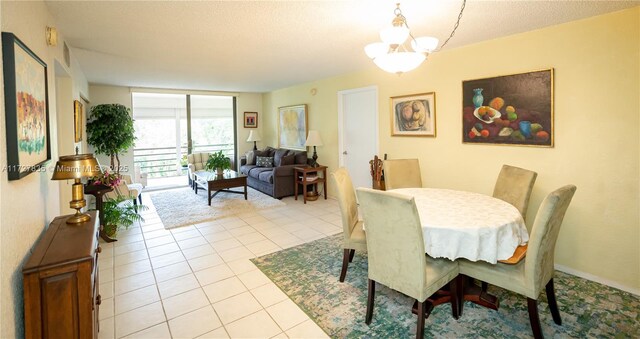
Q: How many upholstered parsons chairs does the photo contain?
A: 5